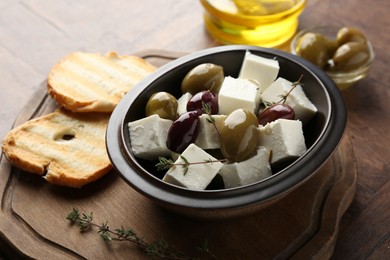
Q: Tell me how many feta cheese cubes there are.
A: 9